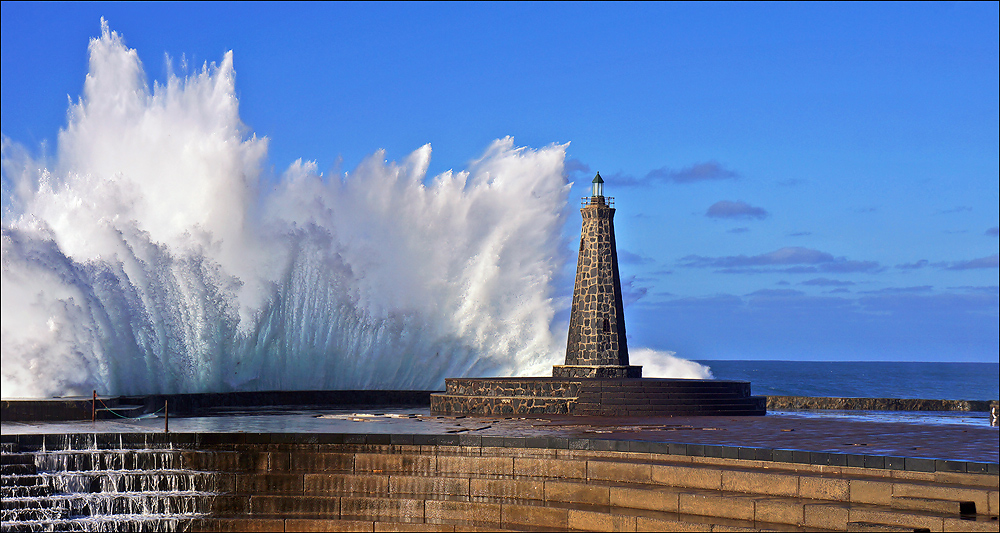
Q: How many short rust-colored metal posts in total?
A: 2